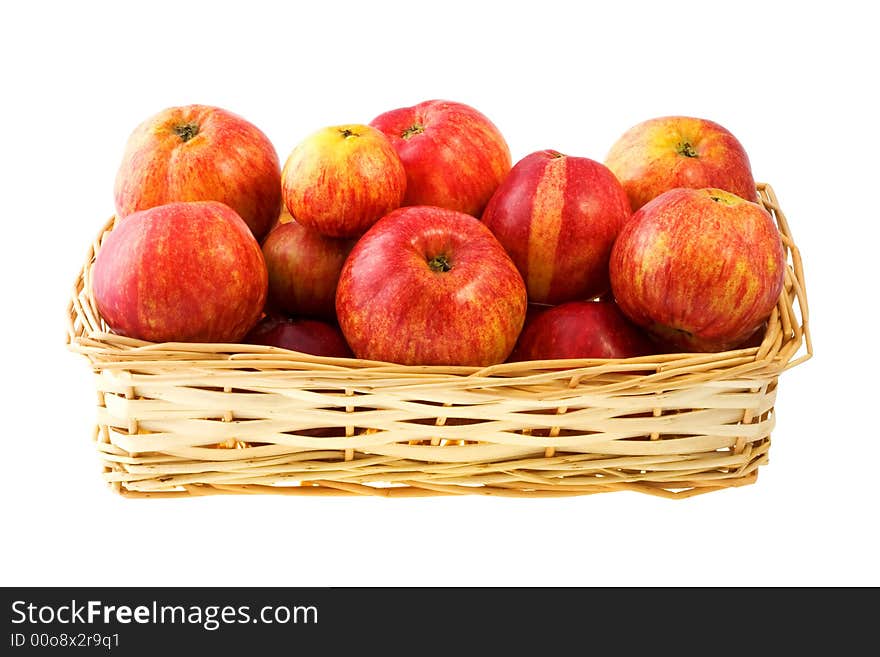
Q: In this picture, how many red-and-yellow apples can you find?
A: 11